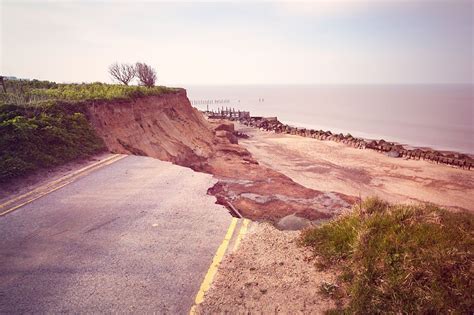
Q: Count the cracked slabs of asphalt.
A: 1